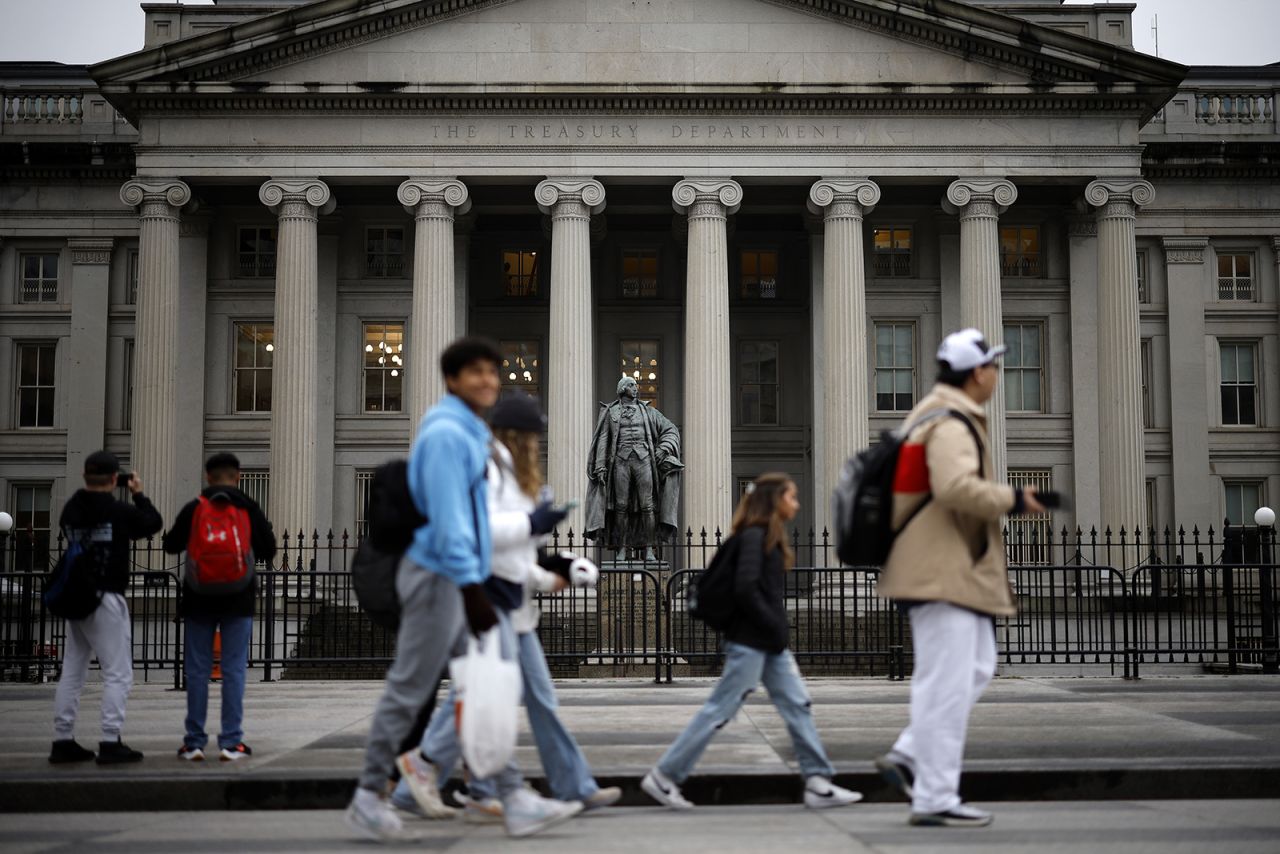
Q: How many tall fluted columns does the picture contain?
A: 8